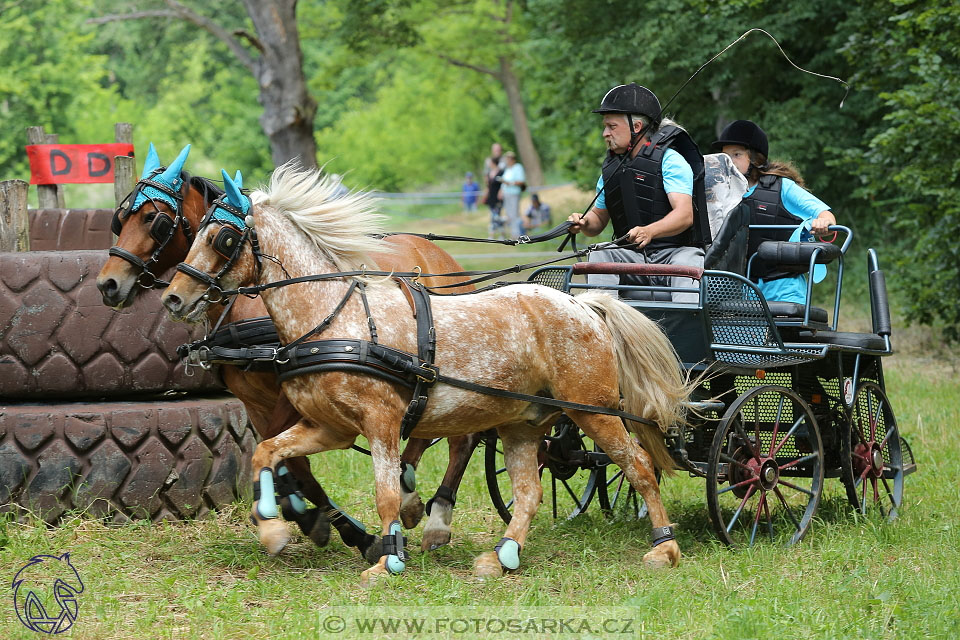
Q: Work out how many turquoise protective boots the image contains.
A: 6